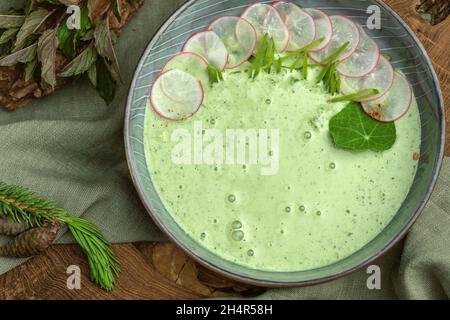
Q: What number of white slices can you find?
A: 11